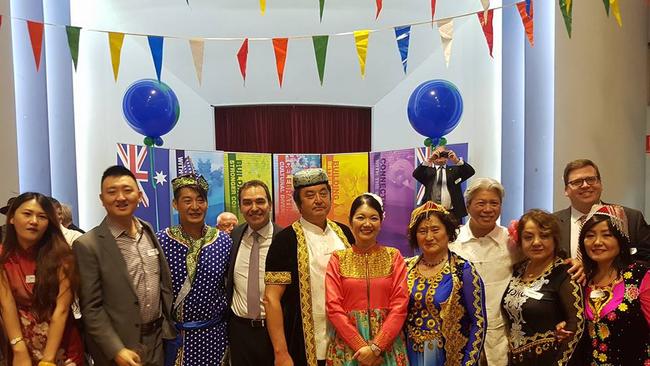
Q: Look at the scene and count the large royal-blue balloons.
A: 2